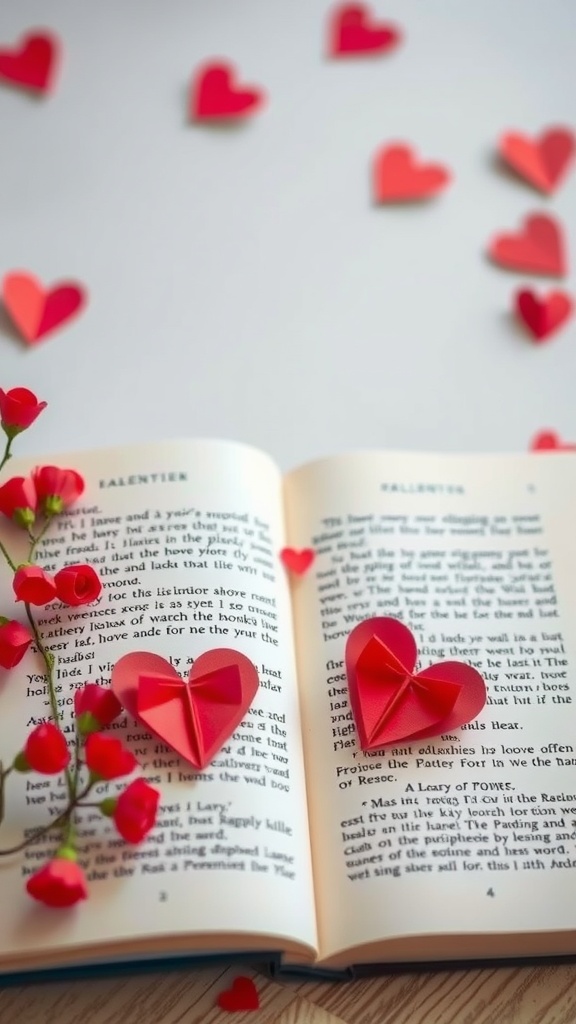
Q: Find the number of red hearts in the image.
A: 13